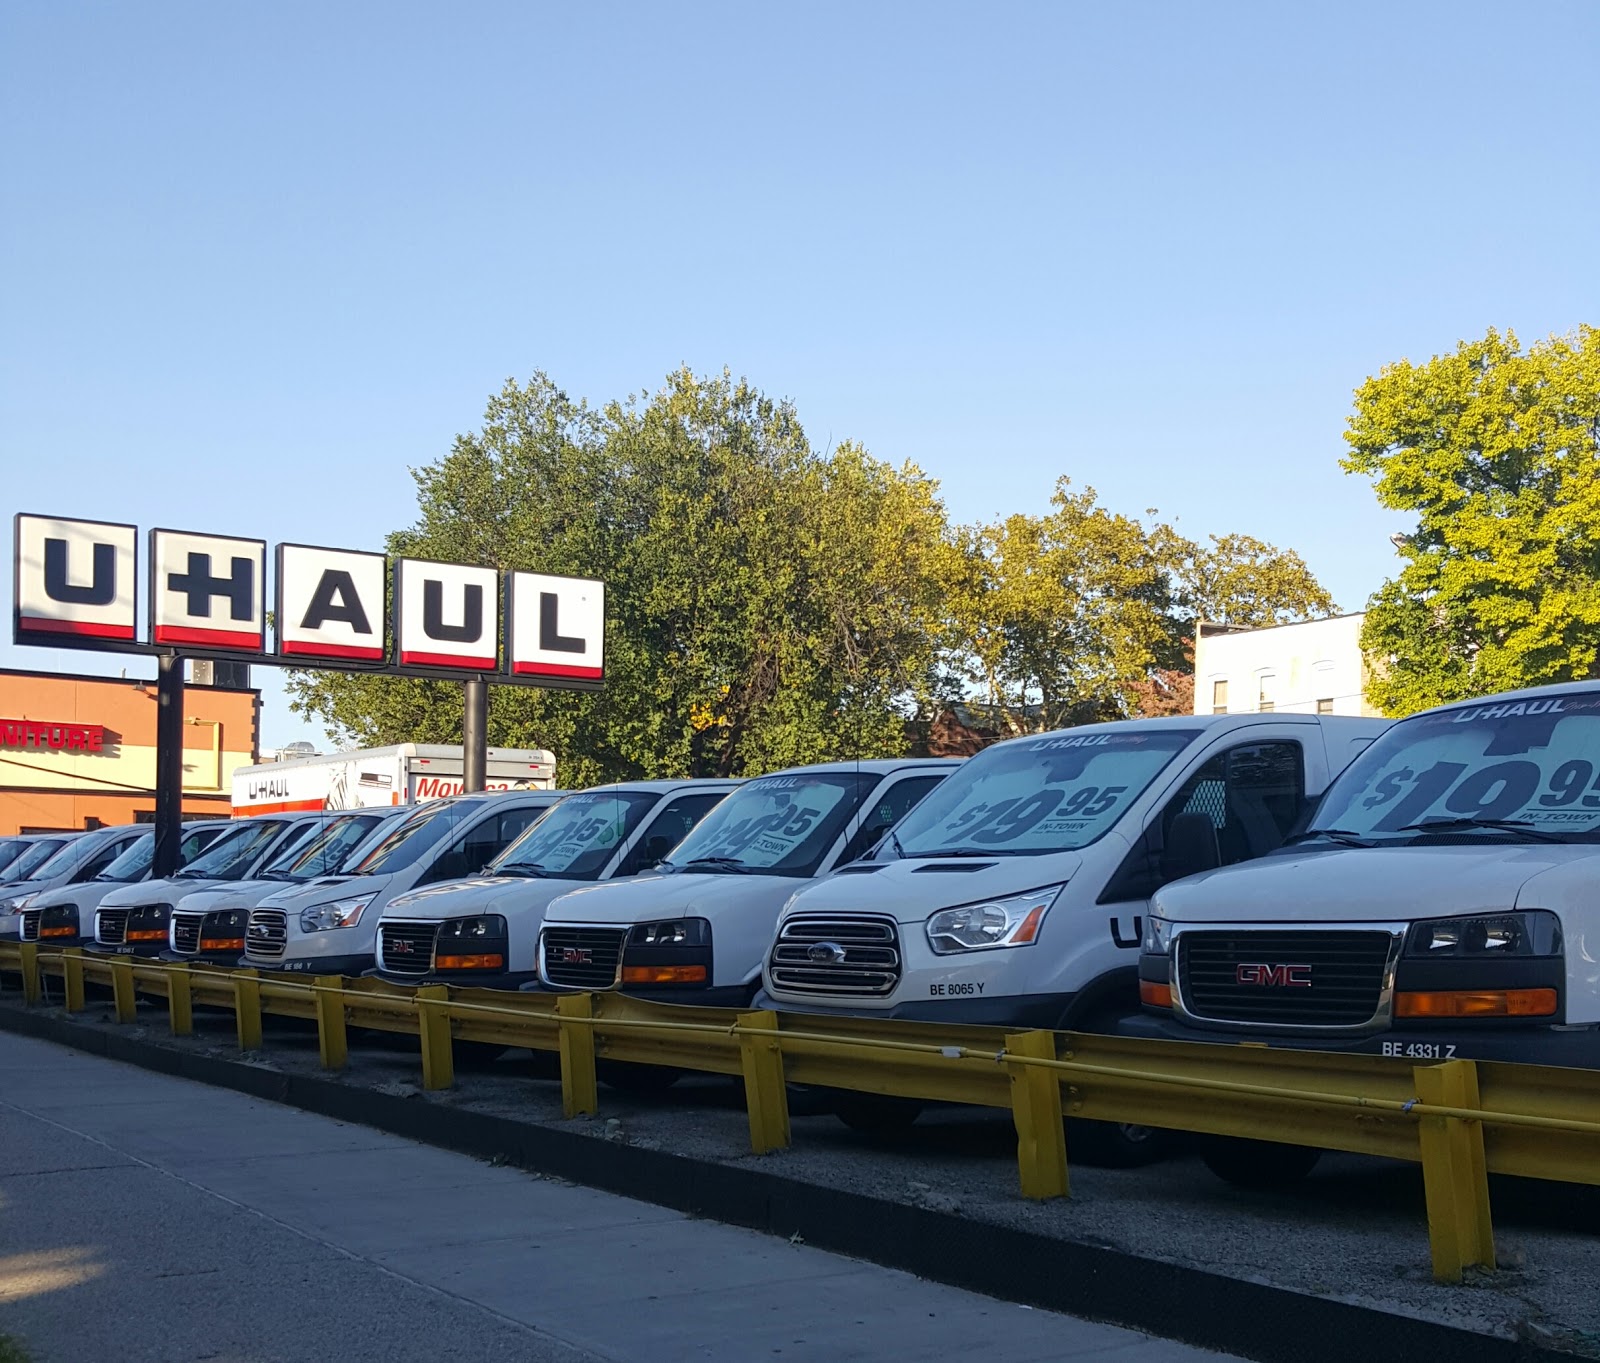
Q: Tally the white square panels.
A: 5